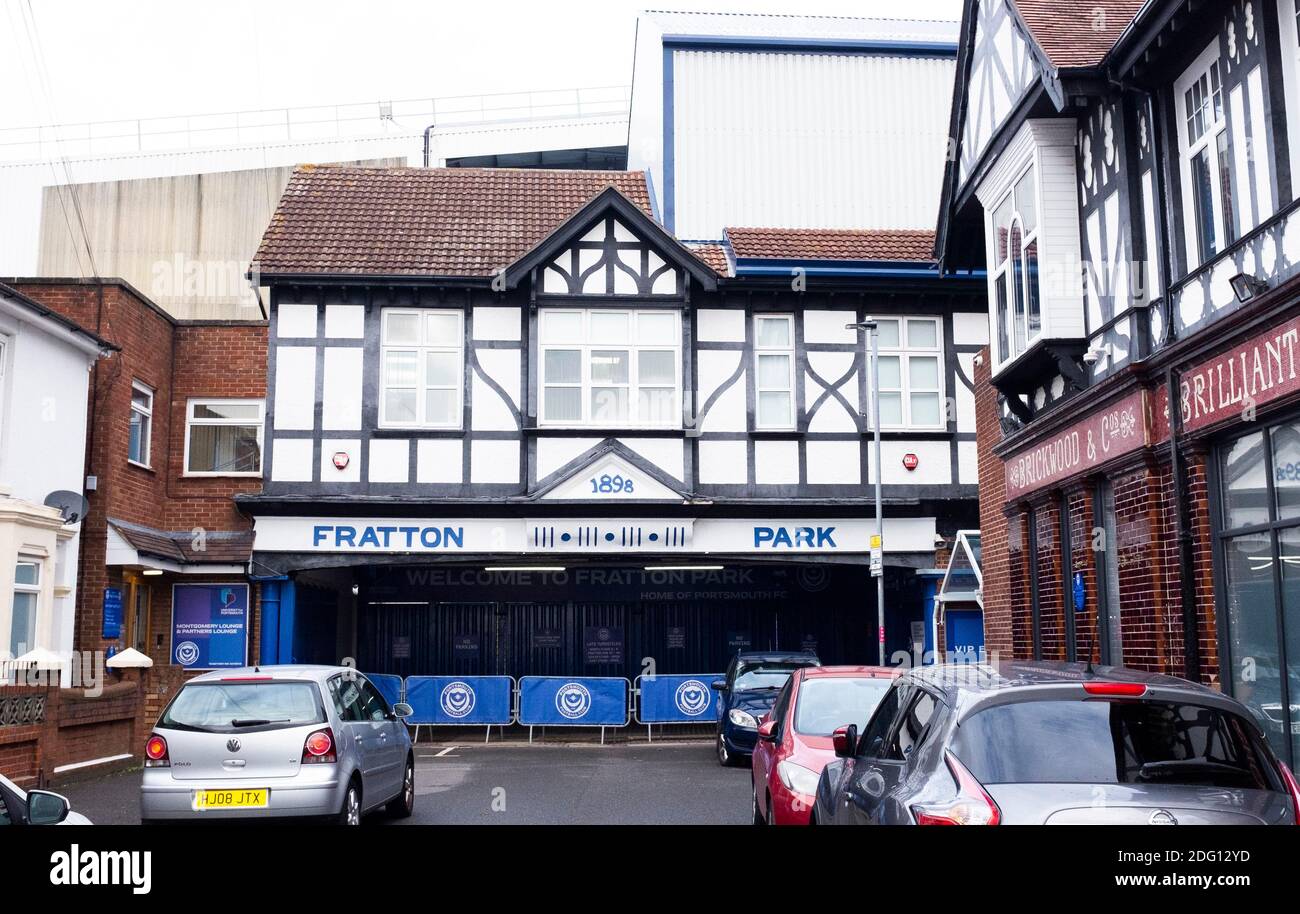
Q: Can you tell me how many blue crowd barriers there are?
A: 4